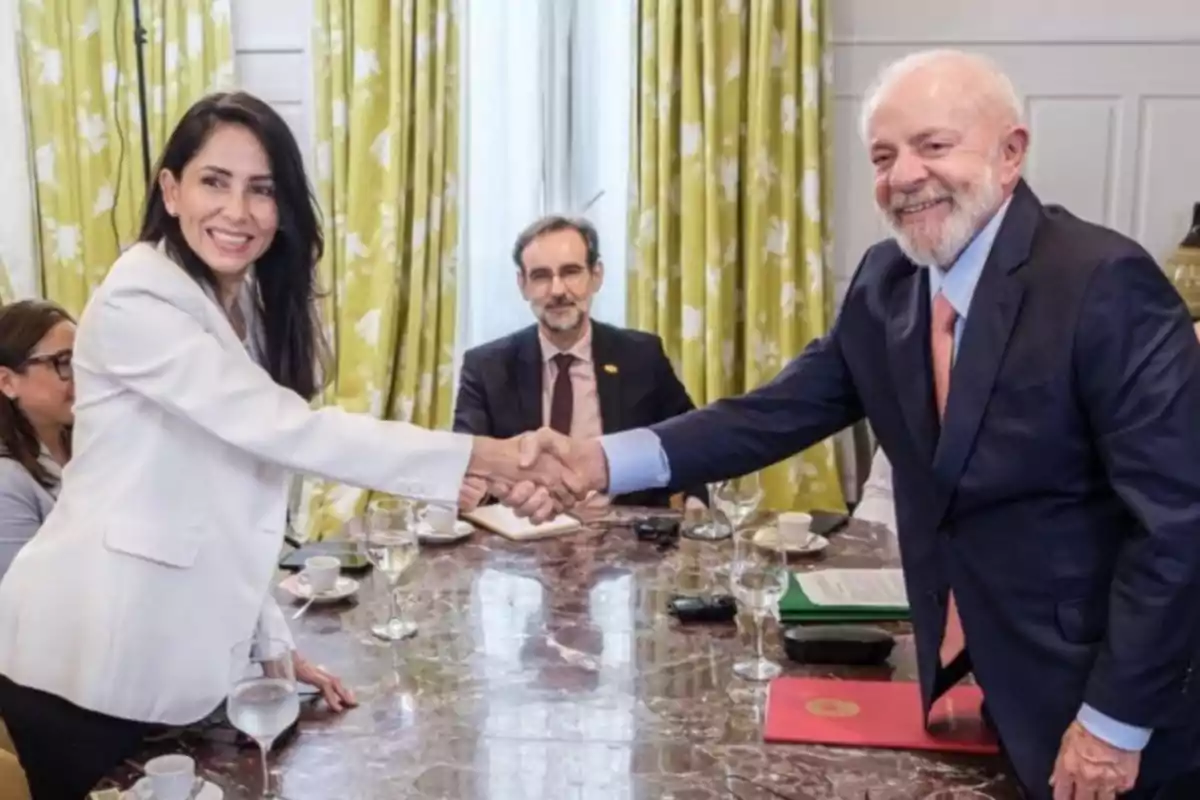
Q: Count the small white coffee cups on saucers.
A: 4